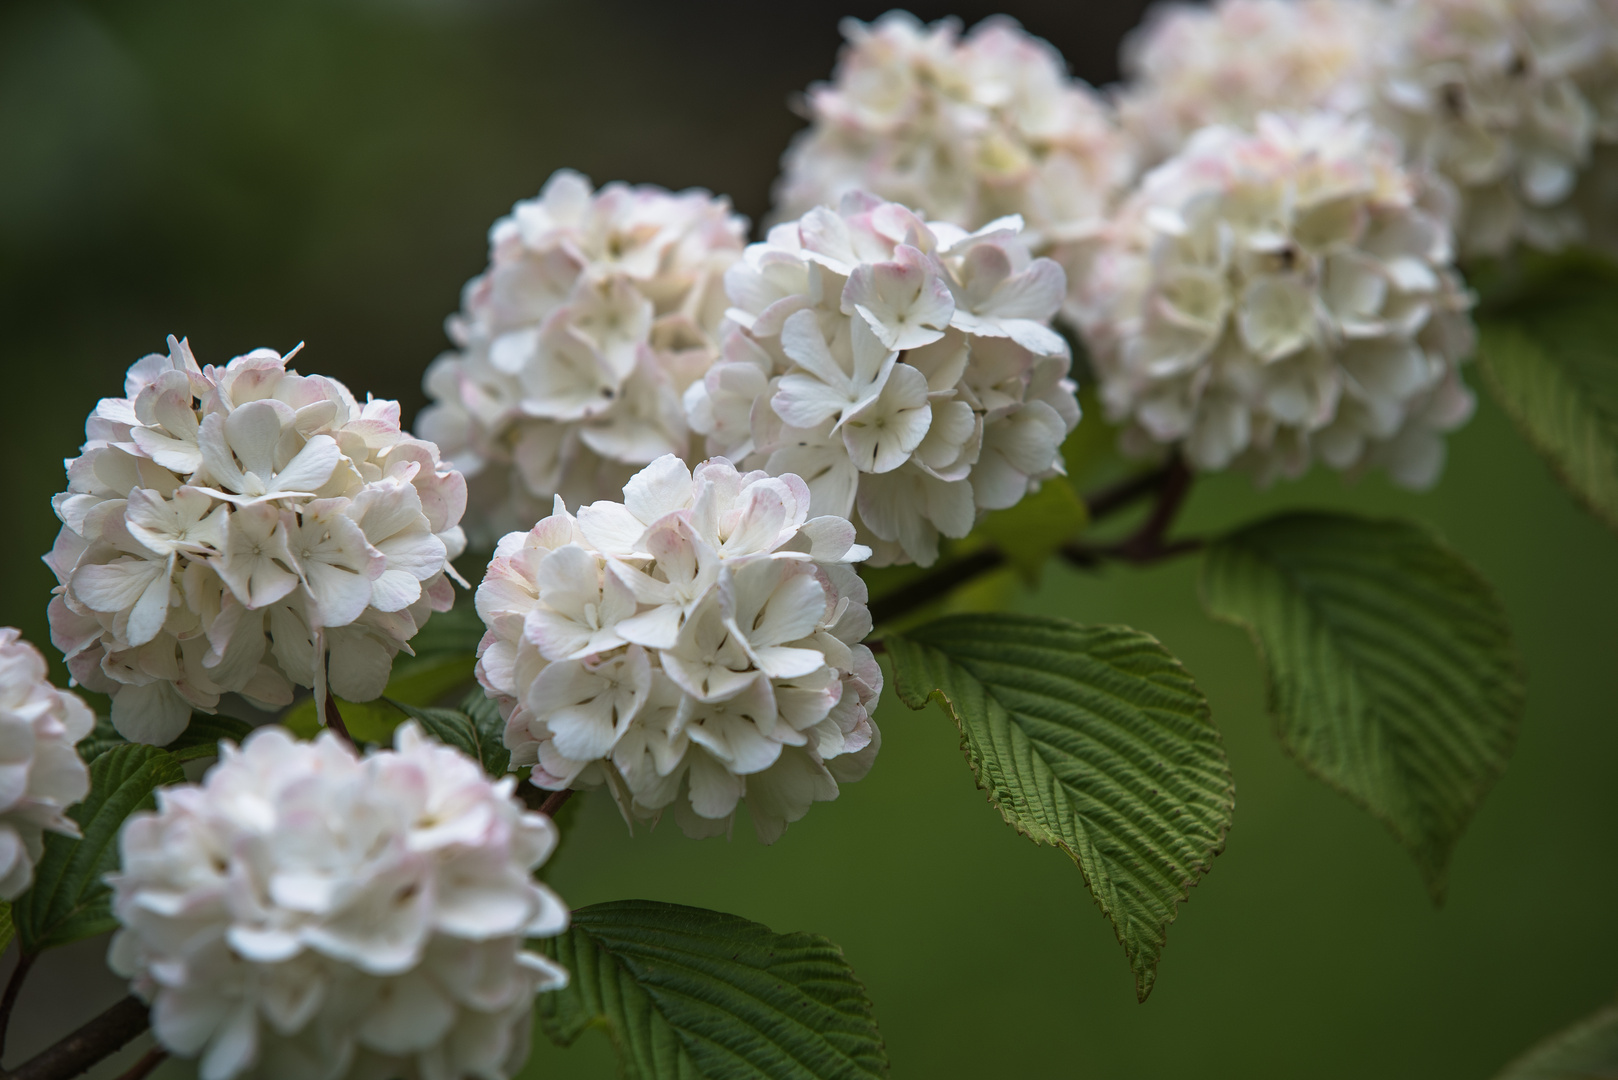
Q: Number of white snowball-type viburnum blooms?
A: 10